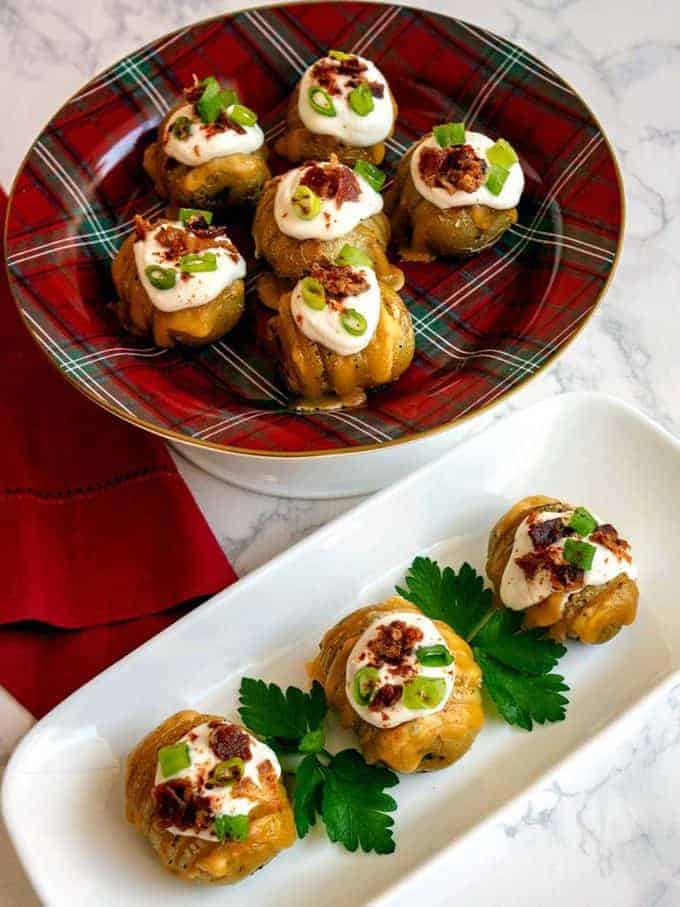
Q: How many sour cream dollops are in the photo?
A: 9